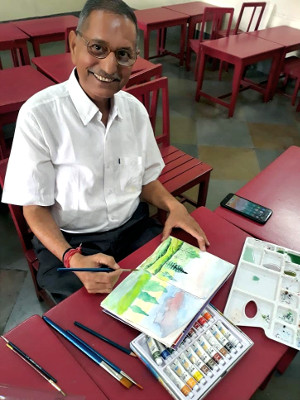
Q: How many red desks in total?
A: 11